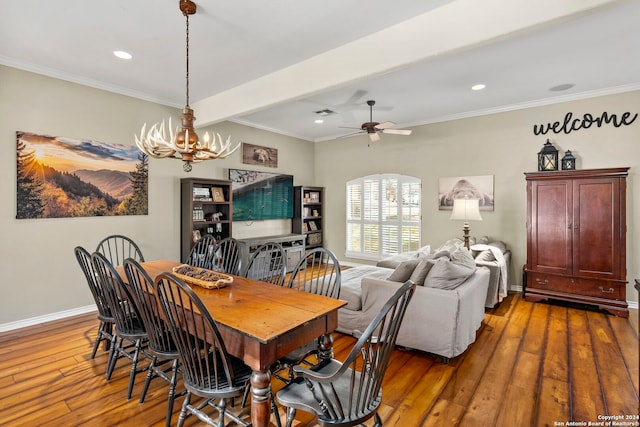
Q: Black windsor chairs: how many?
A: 10